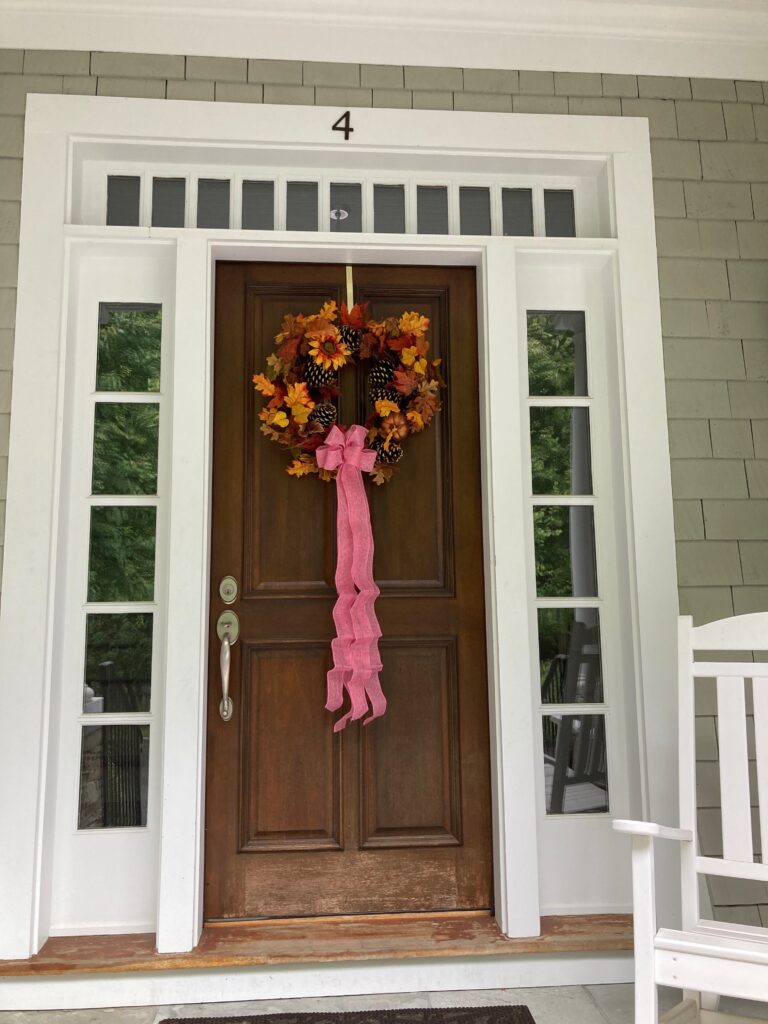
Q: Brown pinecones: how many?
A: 6